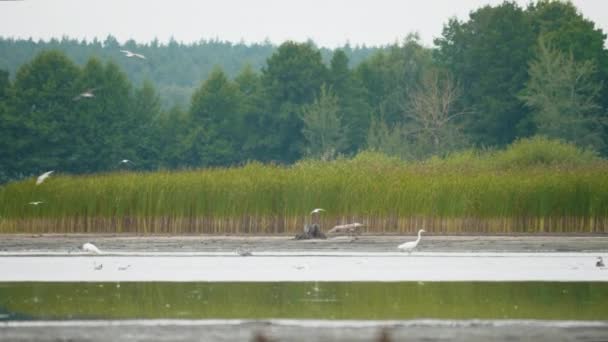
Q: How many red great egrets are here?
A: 0